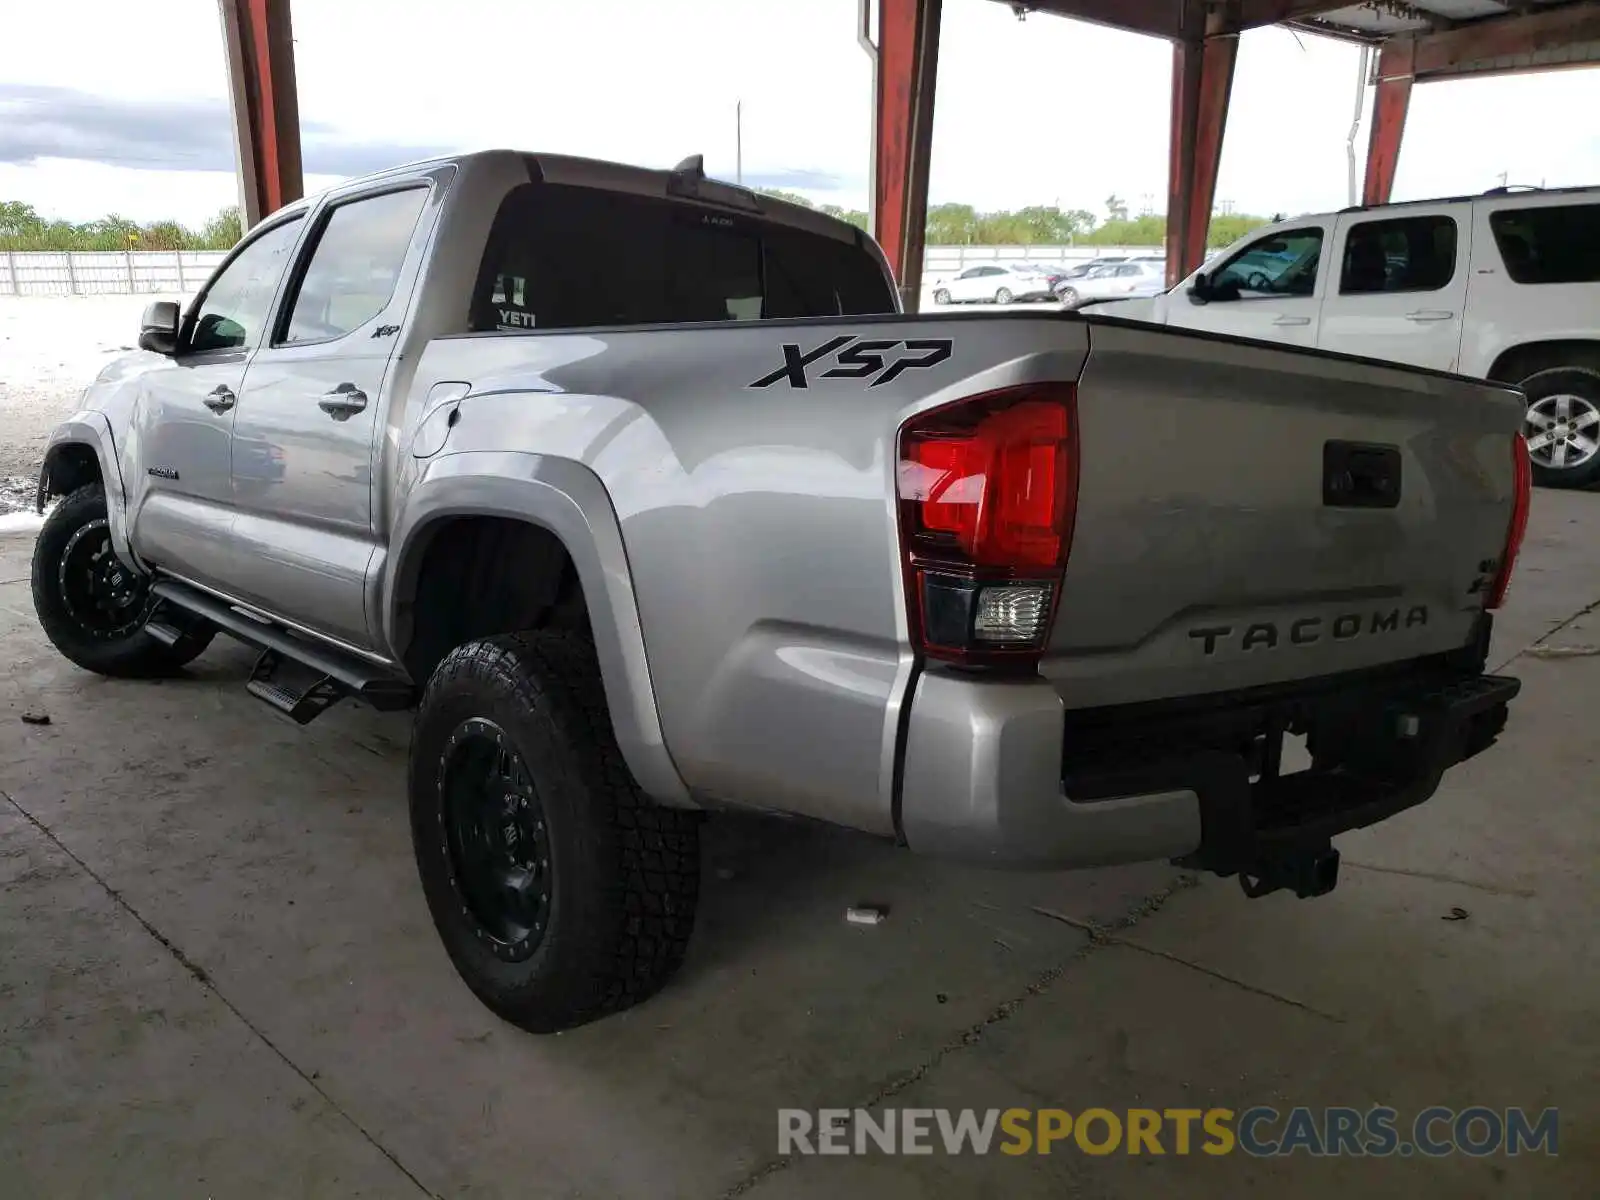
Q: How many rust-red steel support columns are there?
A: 4